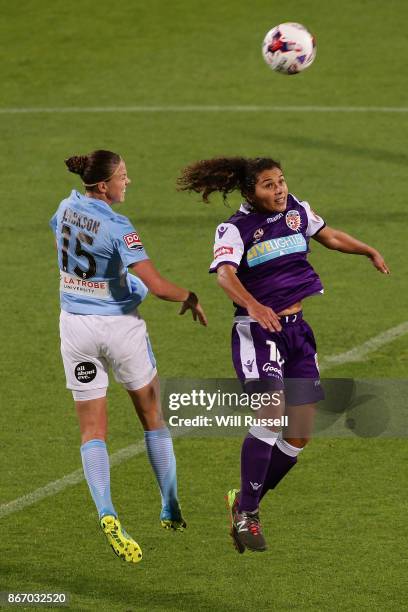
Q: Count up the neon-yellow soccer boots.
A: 2